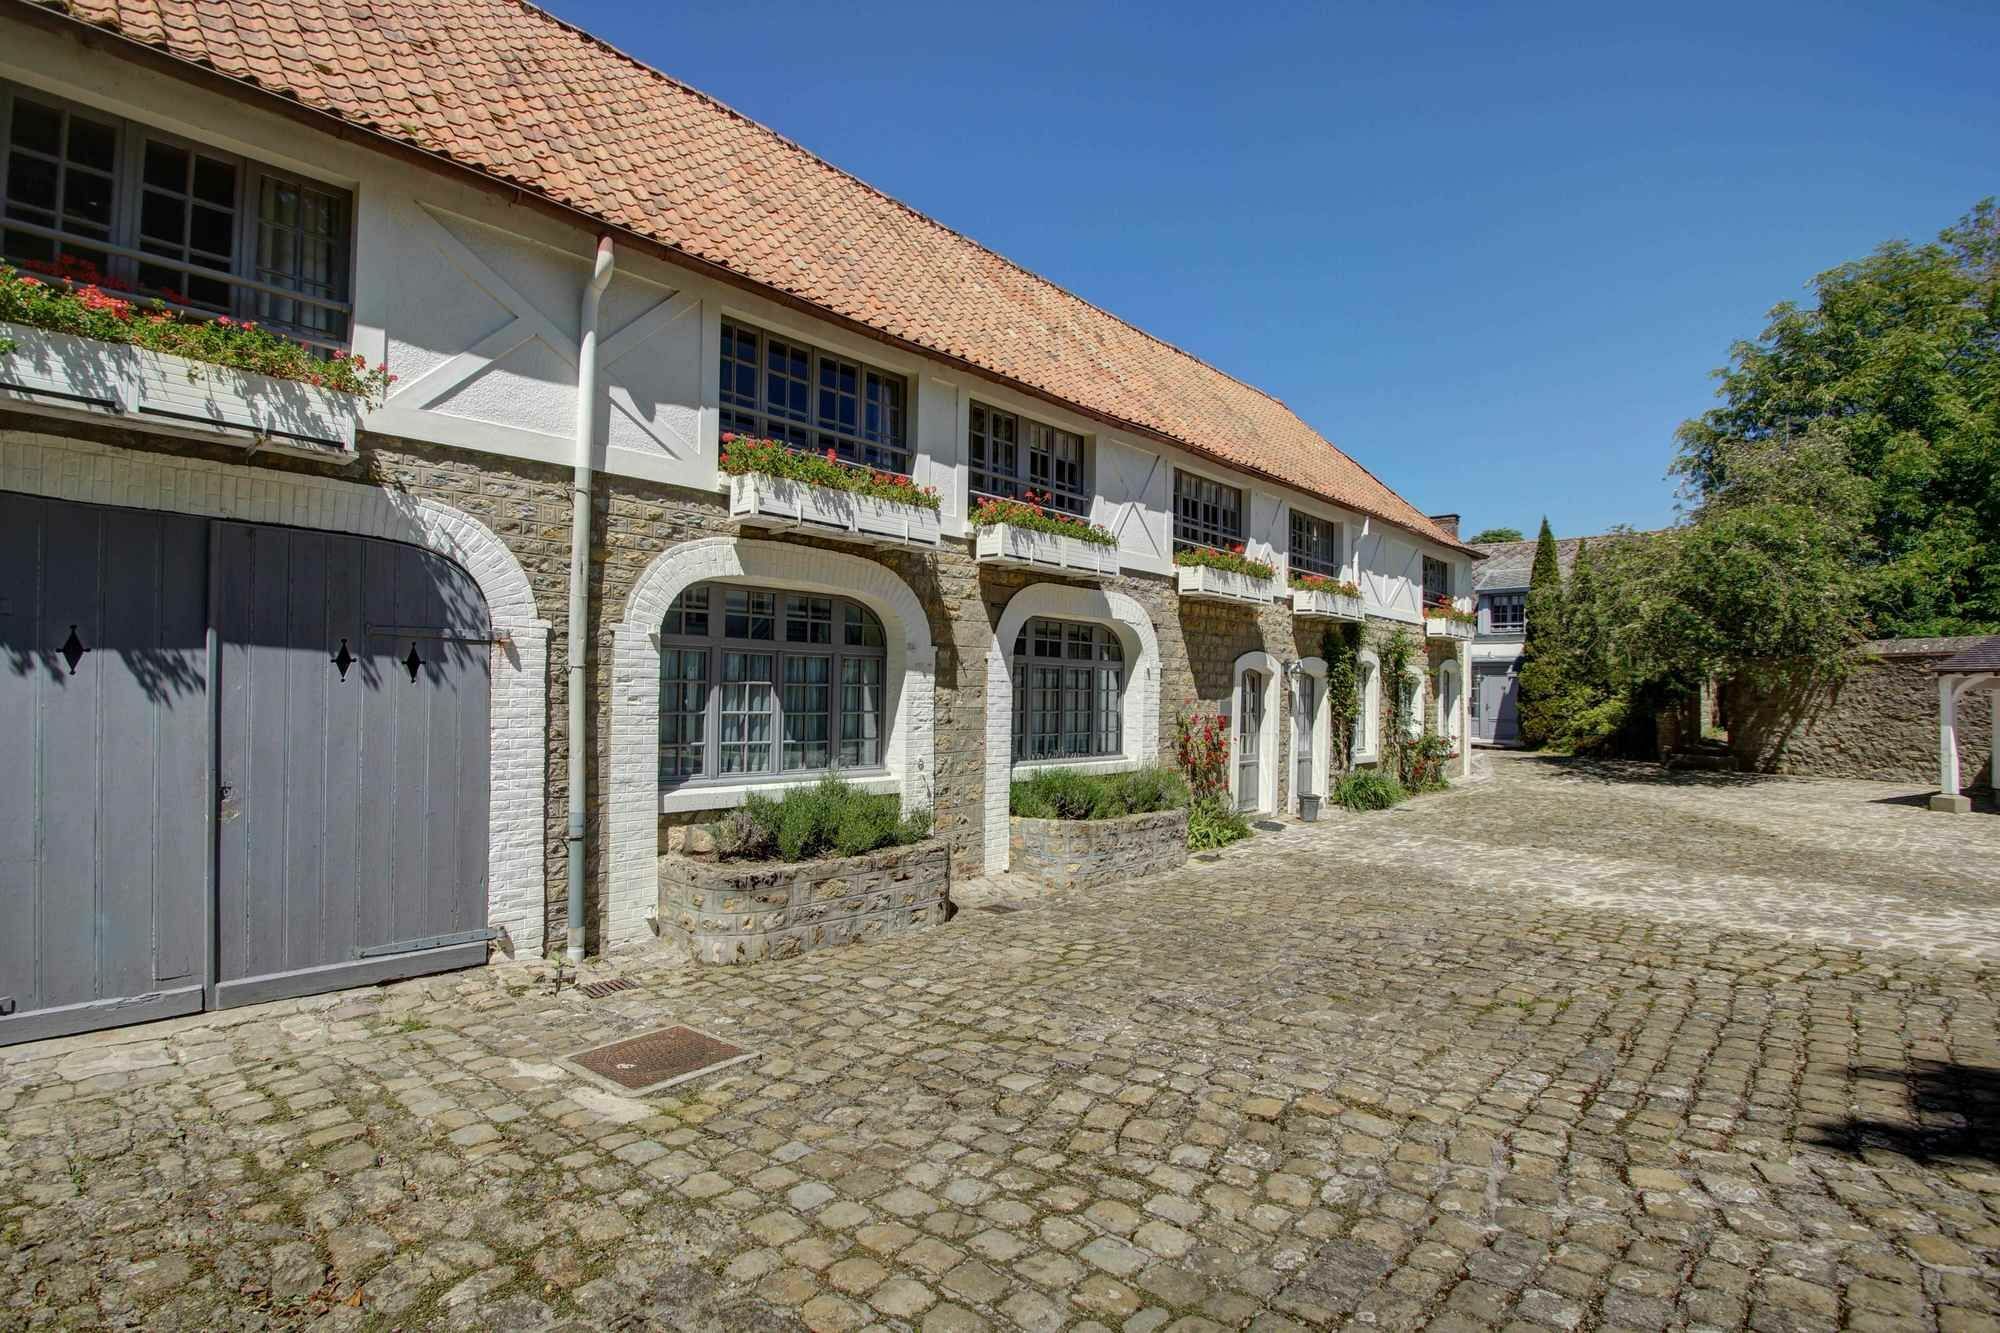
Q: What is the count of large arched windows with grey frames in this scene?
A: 2